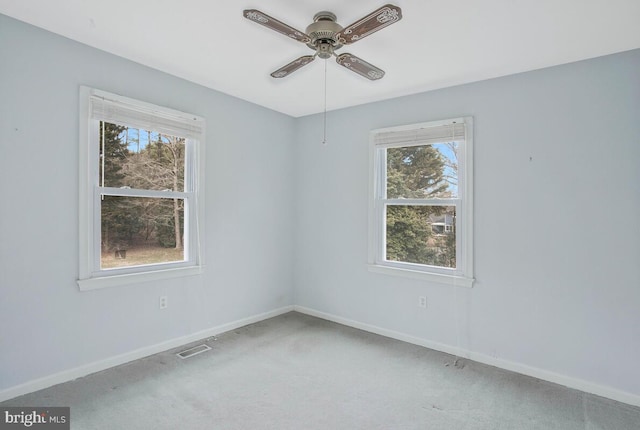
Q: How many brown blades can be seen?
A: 4